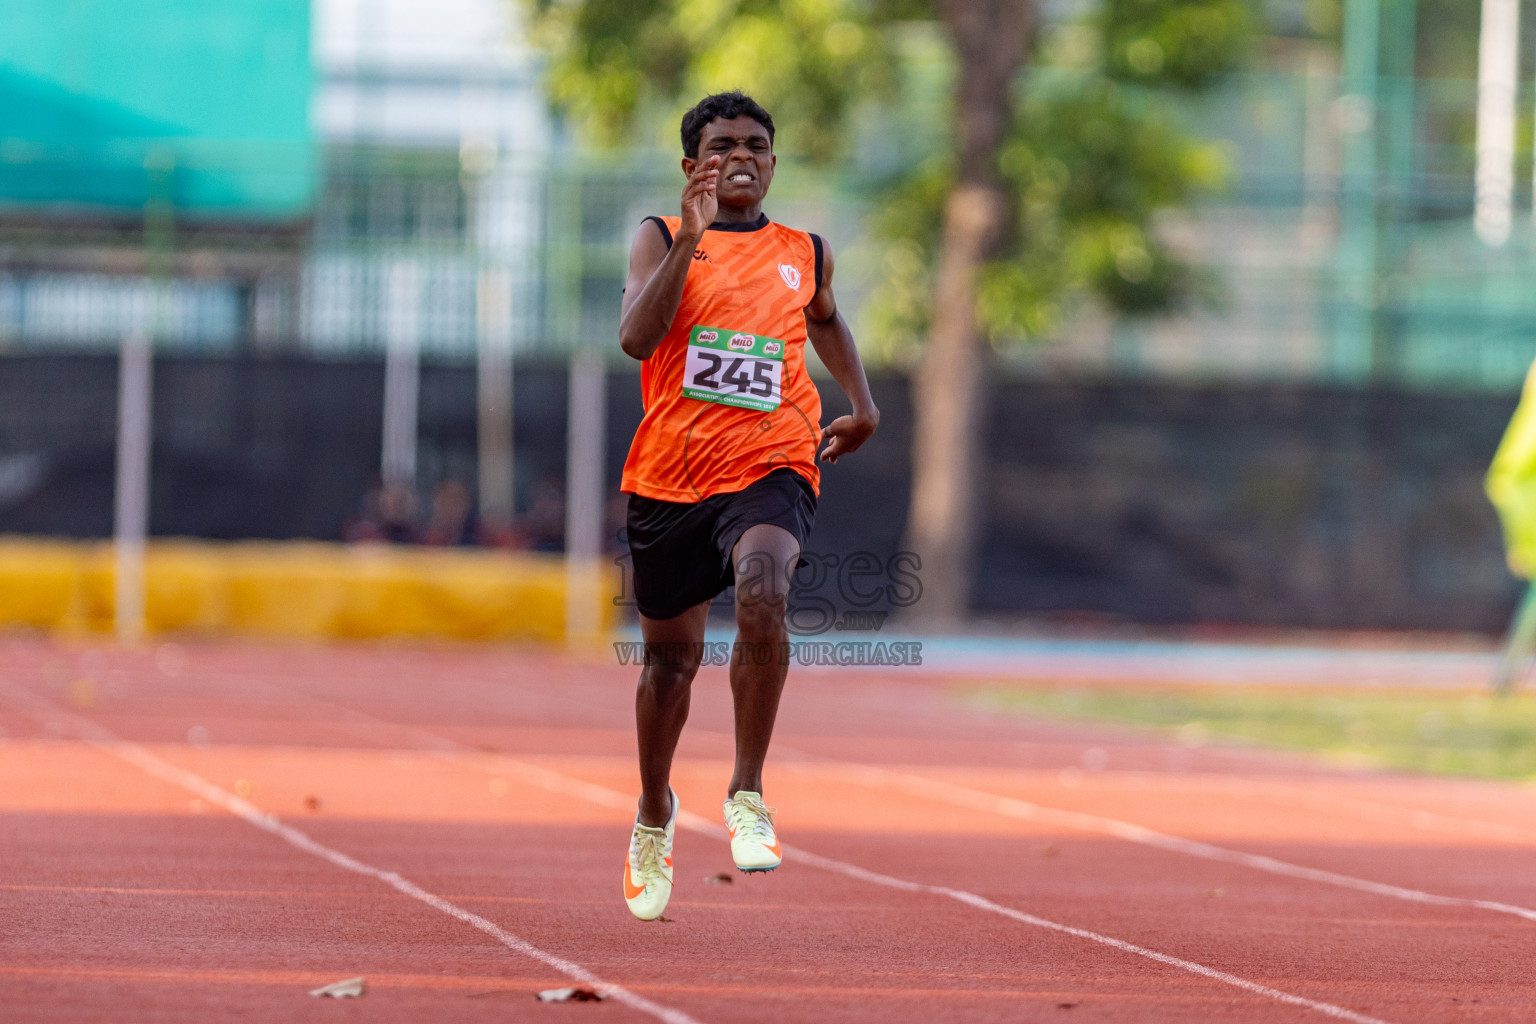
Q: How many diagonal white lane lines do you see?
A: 3